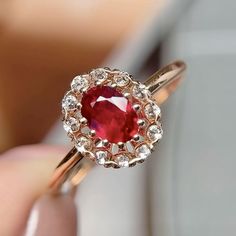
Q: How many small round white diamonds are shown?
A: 12